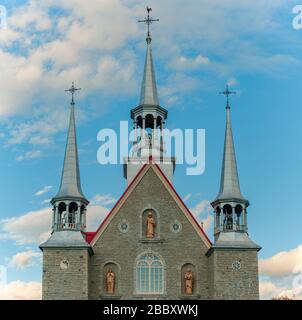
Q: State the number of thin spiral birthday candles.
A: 0